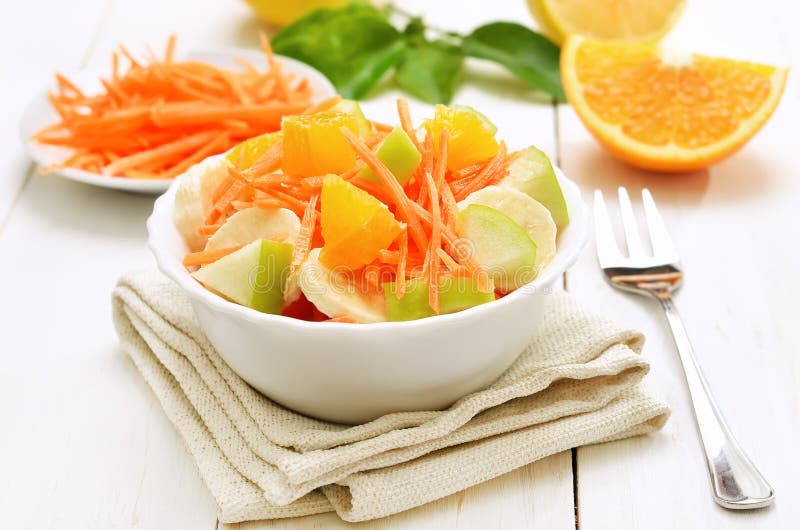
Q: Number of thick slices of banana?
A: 4